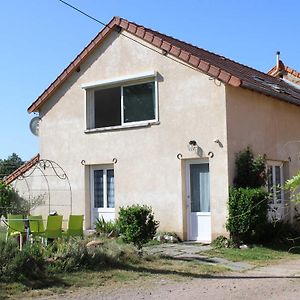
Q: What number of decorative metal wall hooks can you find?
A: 4